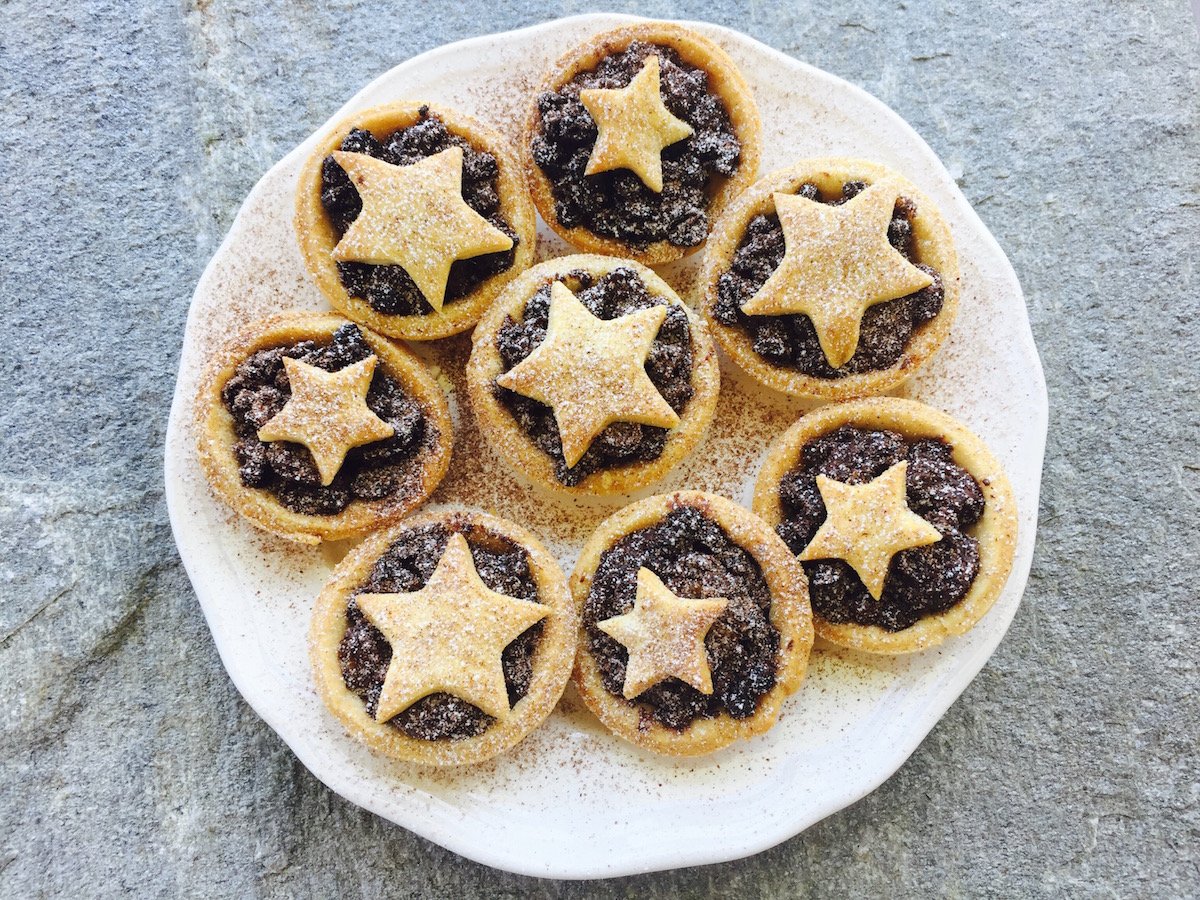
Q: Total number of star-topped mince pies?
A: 8